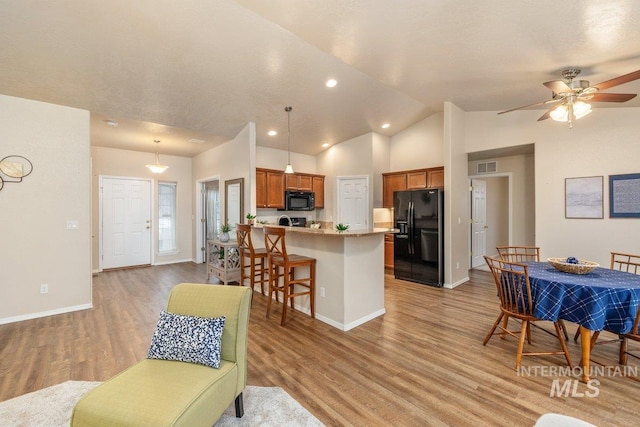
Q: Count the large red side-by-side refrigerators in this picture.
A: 0